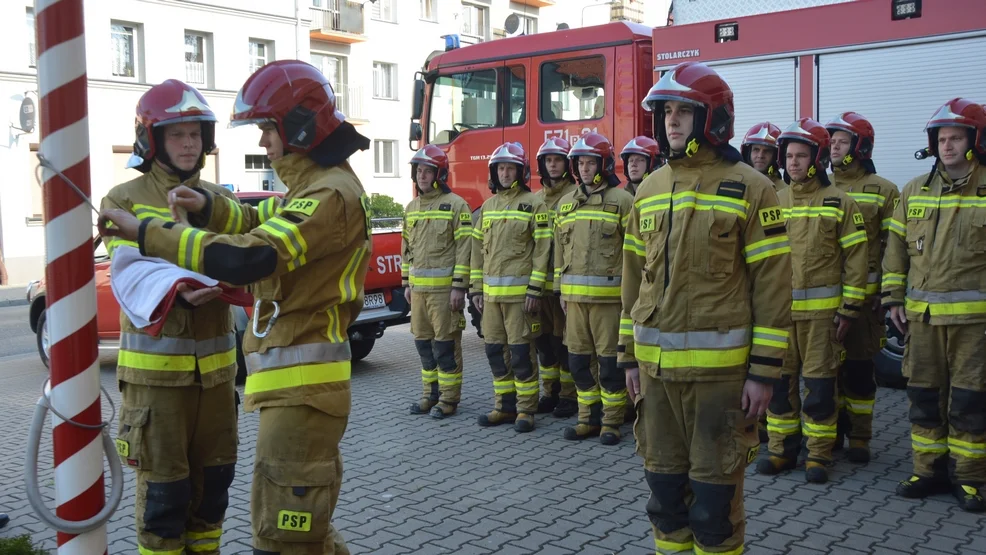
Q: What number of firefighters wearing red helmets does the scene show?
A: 12